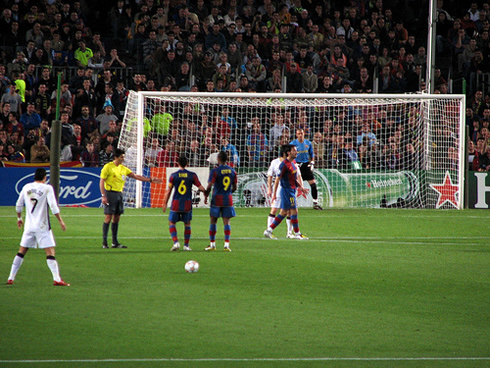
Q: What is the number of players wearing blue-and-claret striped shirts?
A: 3